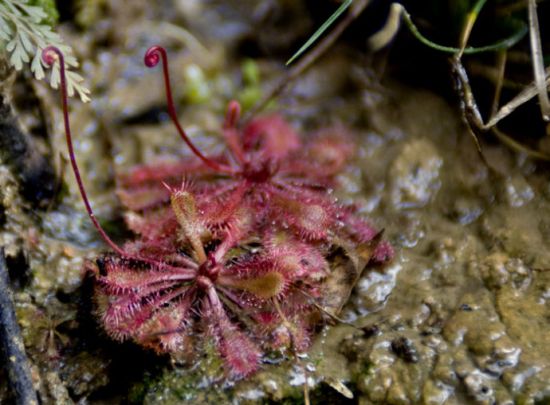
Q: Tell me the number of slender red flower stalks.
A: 2